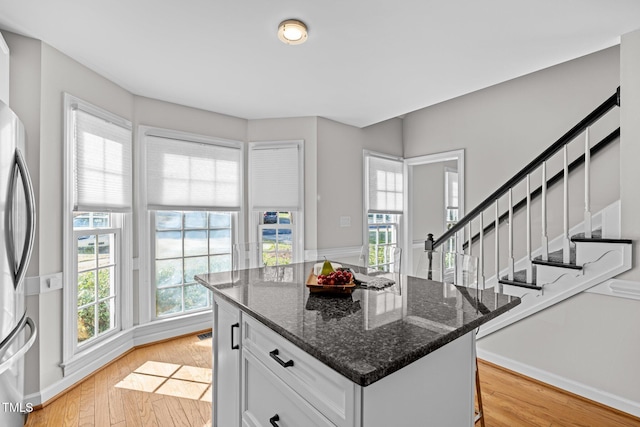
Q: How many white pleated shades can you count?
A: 5